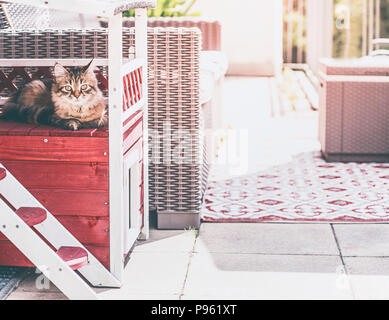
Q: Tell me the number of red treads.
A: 3